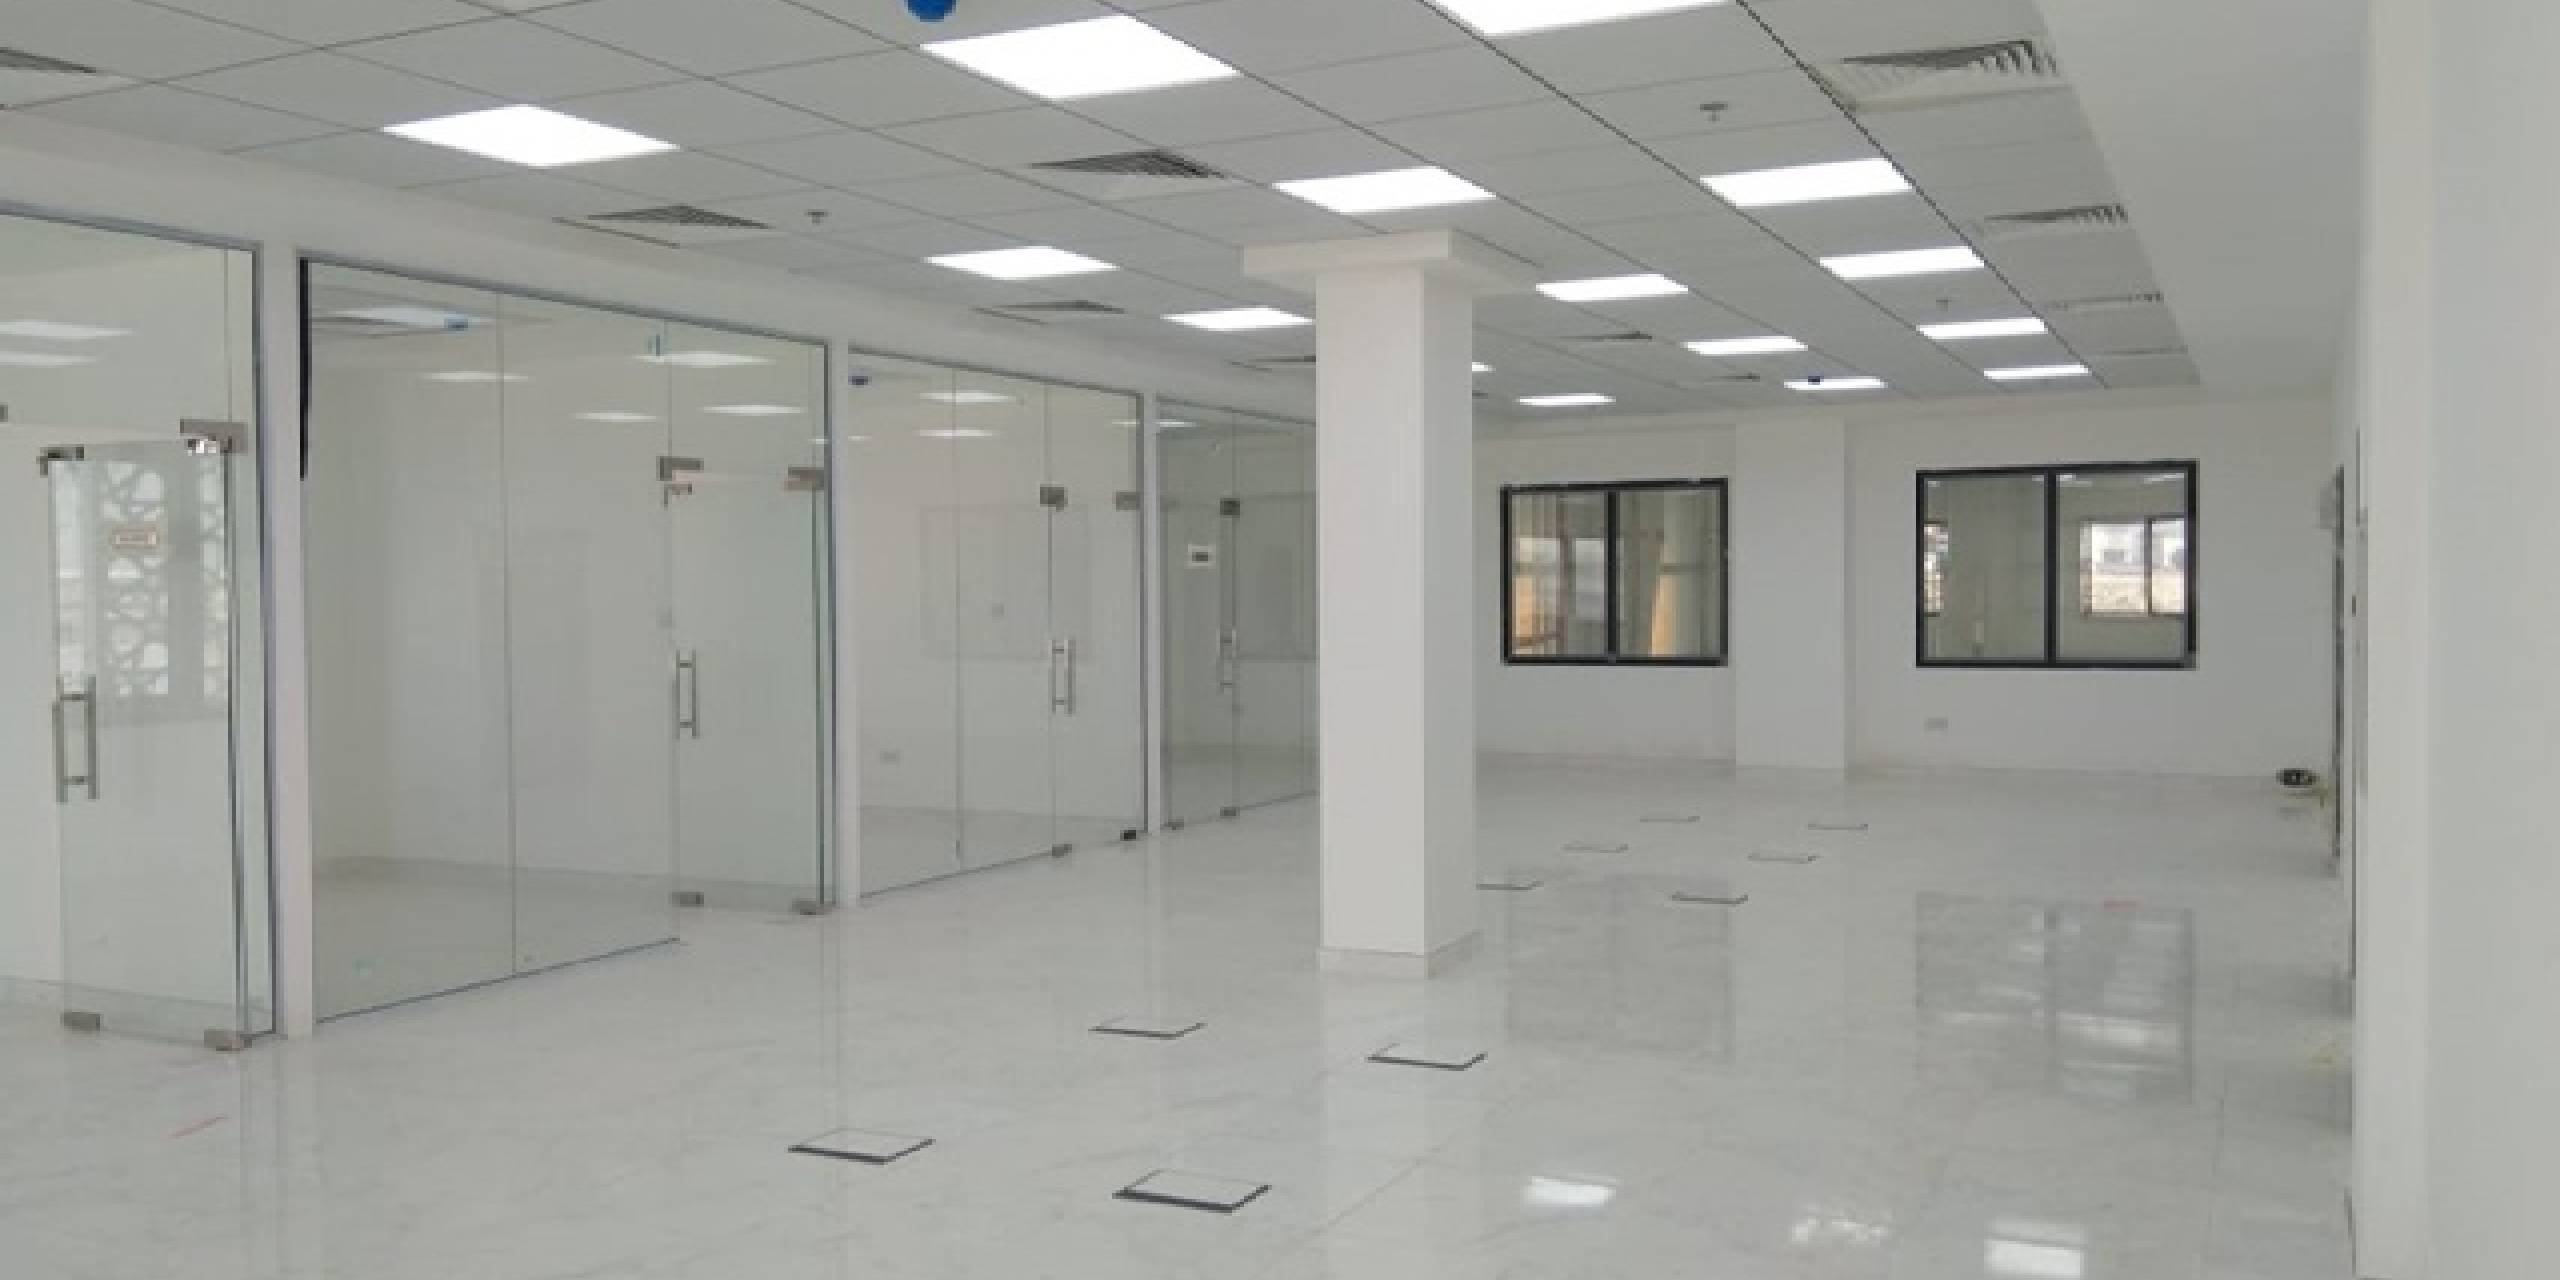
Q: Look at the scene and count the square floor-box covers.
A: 10